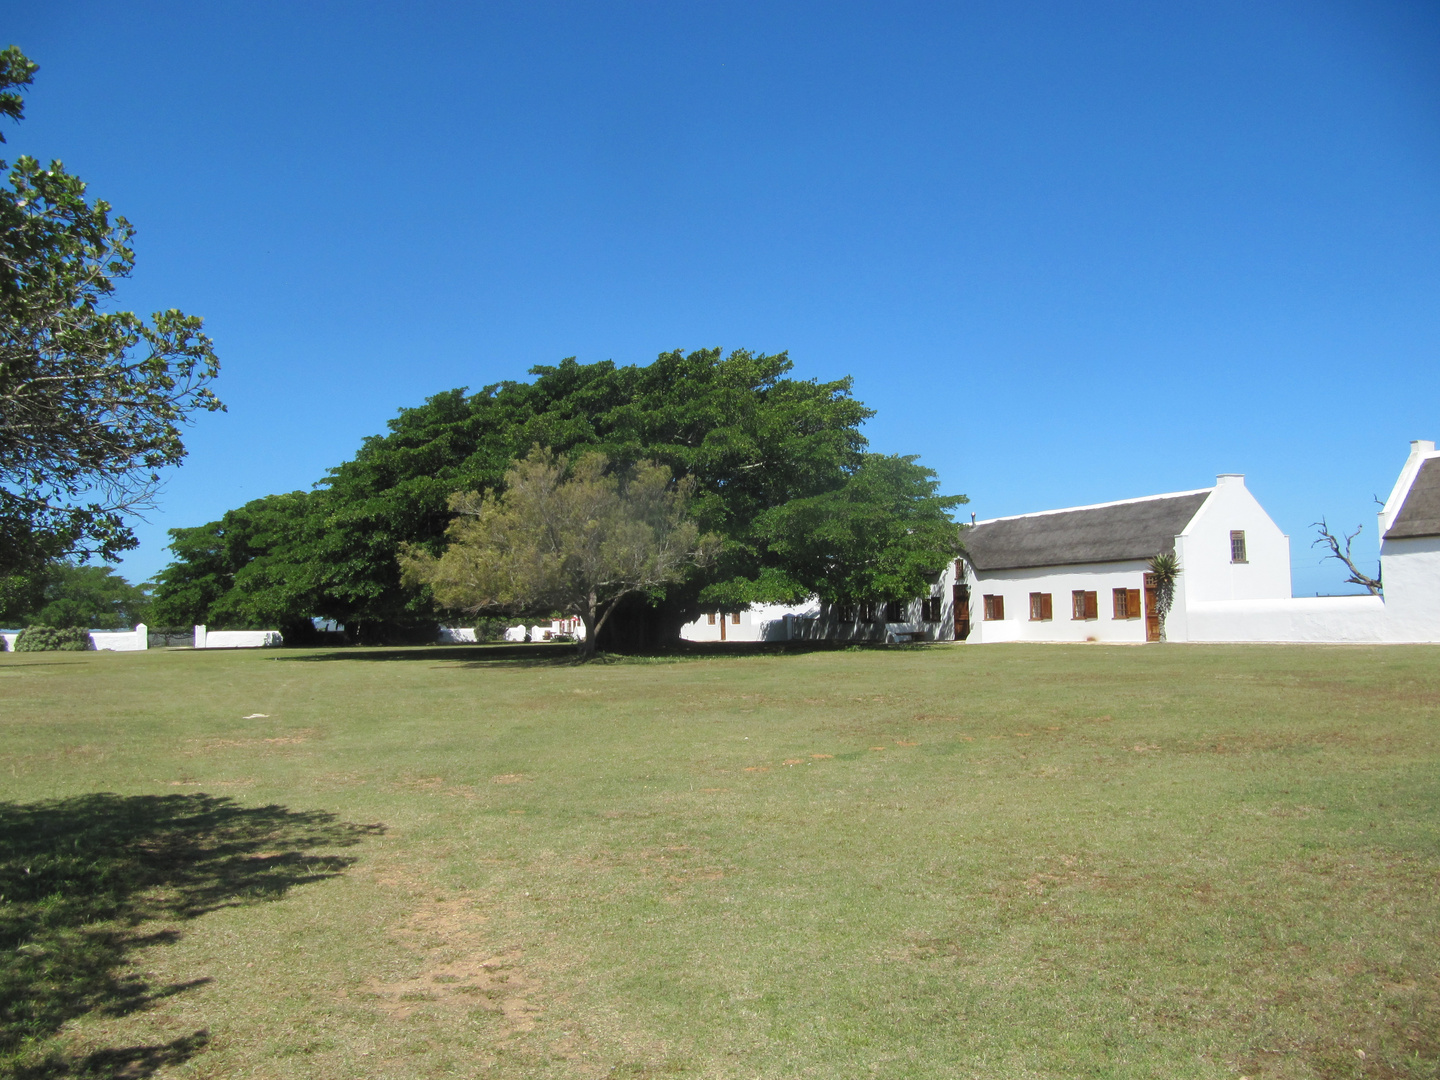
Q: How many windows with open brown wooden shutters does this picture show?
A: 4